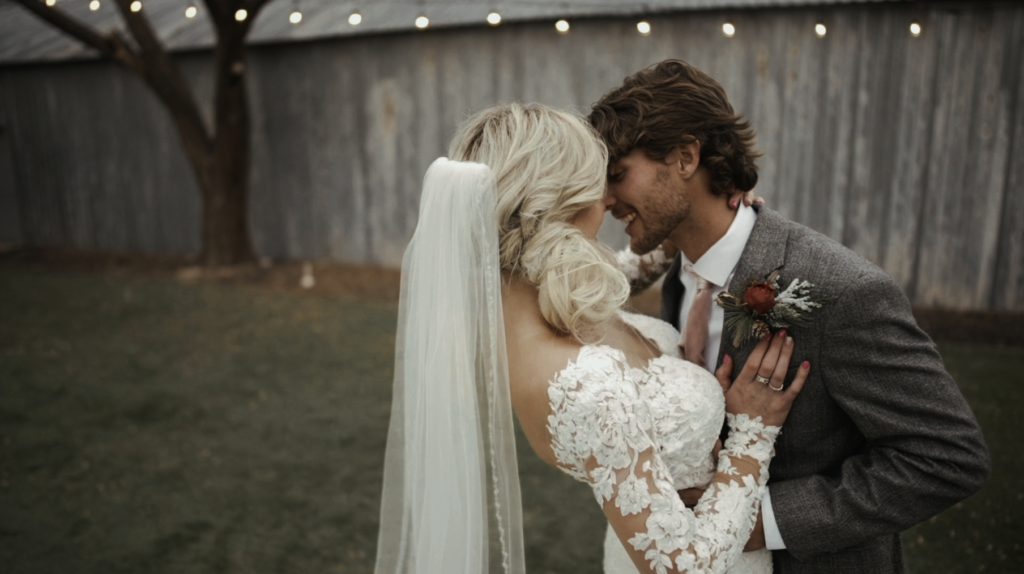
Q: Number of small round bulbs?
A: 14